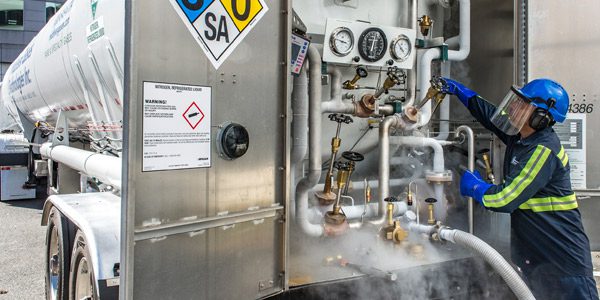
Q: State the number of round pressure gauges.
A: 3